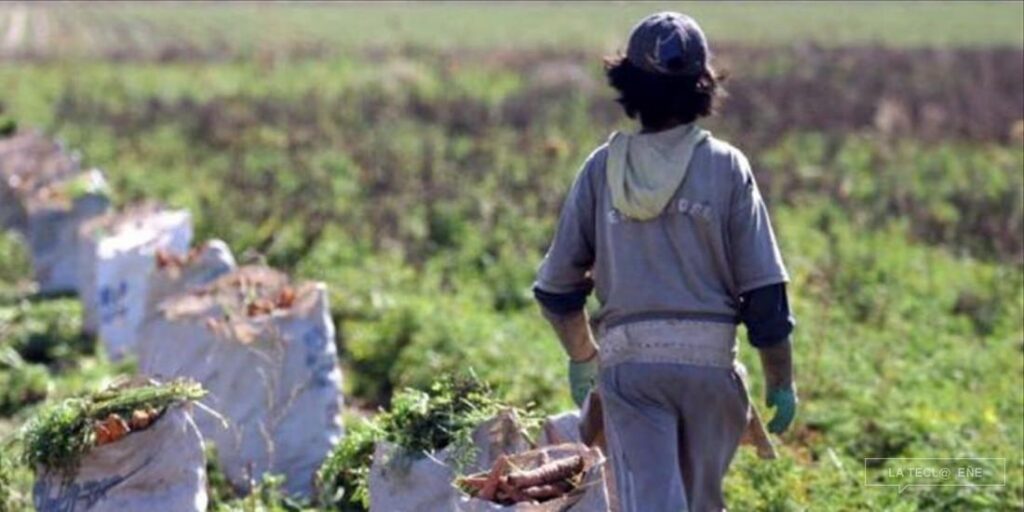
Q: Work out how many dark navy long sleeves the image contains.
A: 2